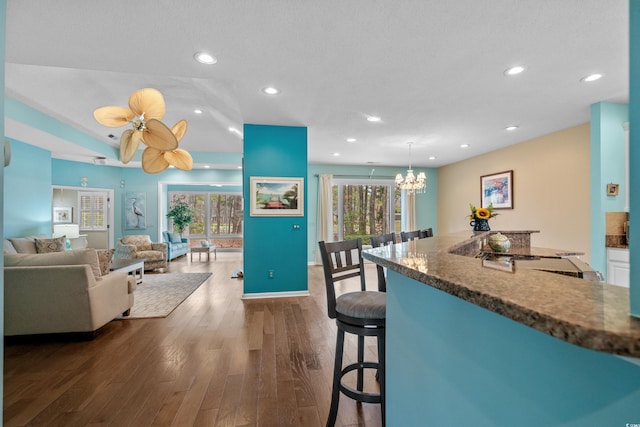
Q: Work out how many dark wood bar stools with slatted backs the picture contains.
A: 4